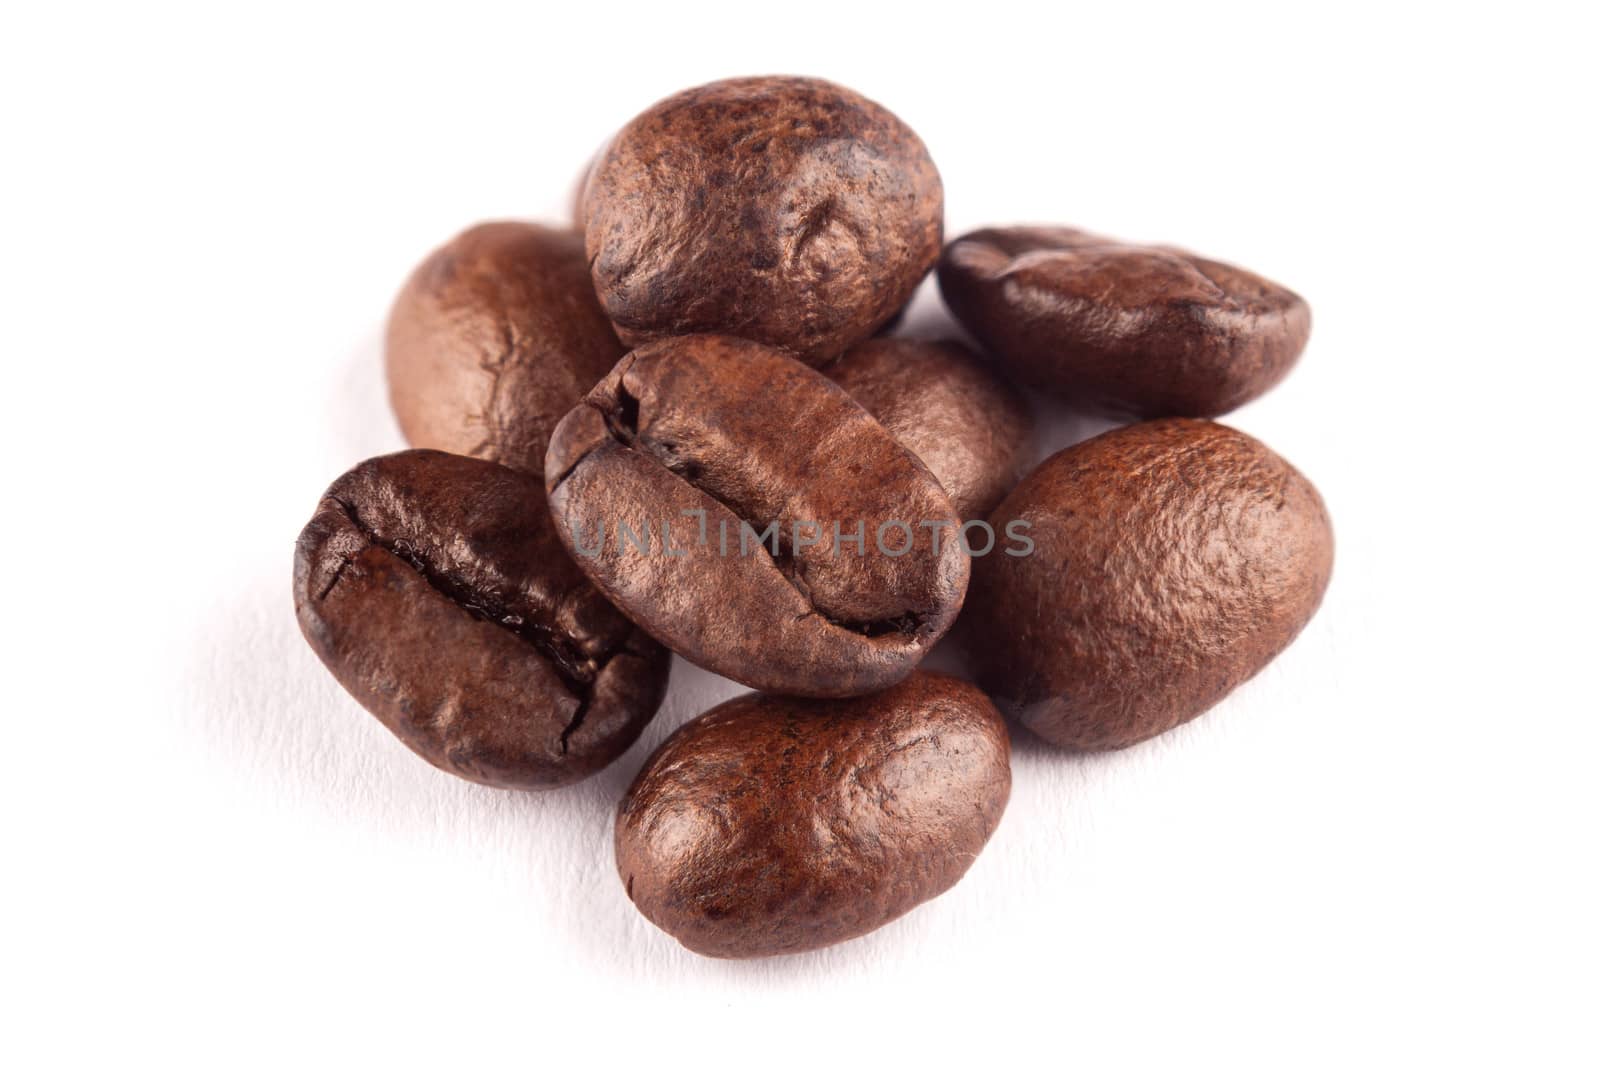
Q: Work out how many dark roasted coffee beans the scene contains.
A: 8